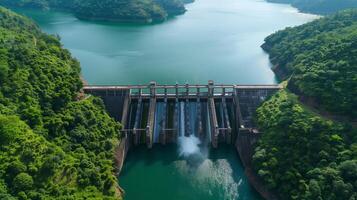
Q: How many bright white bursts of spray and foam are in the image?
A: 1